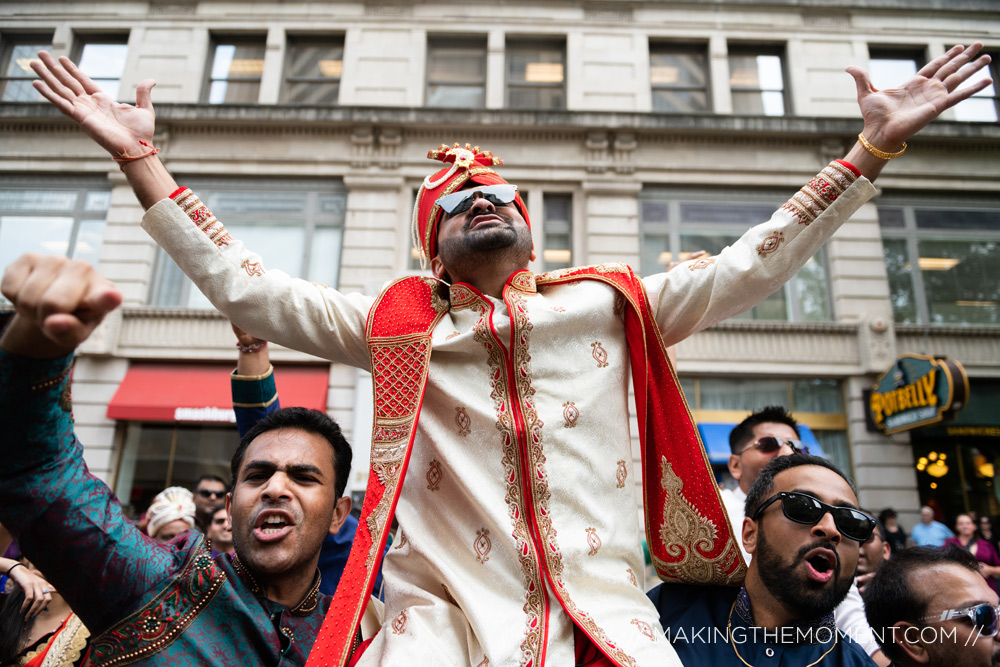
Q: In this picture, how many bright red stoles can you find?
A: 1